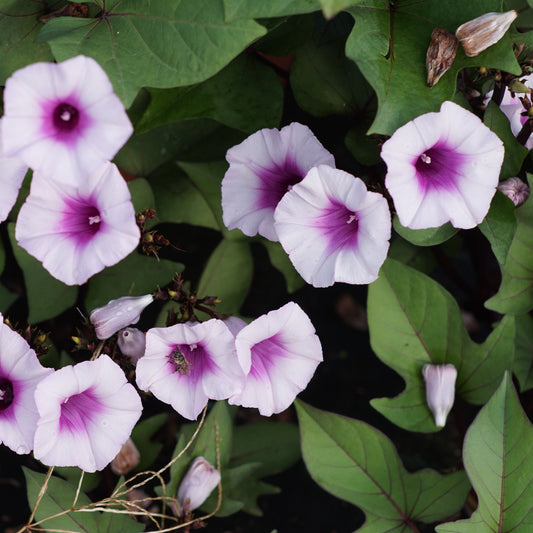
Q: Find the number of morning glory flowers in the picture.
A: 11